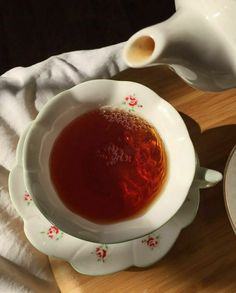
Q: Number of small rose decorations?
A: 5